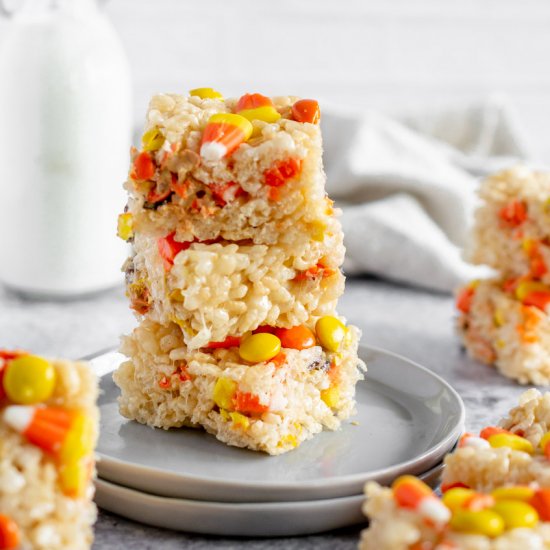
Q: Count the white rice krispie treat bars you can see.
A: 8